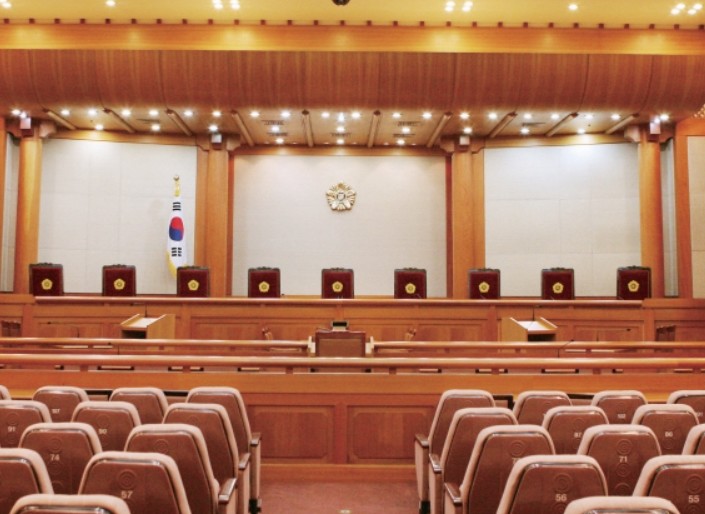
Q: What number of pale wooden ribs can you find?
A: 10